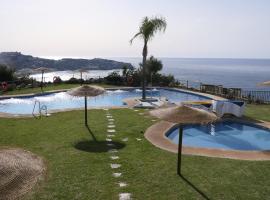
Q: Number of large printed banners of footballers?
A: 0